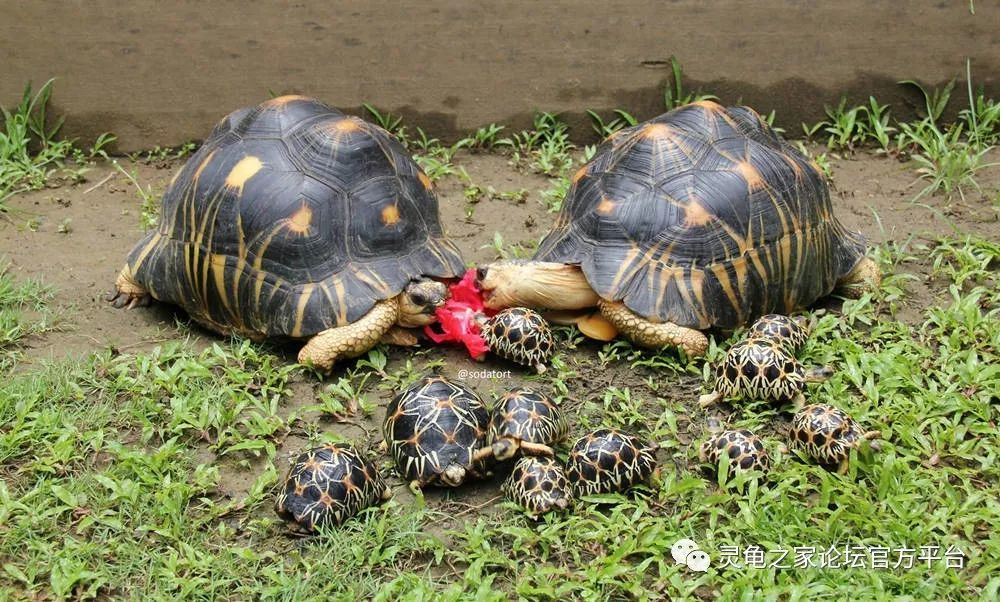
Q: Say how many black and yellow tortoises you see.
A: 12